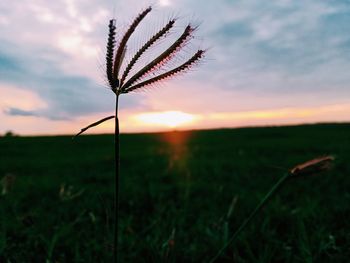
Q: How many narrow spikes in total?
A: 5